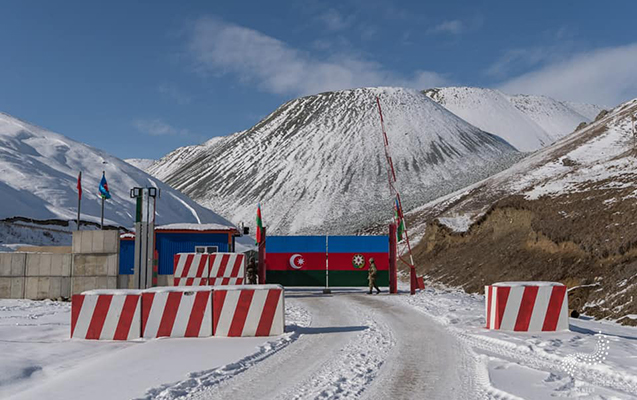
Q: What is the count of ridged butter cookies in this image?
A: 0